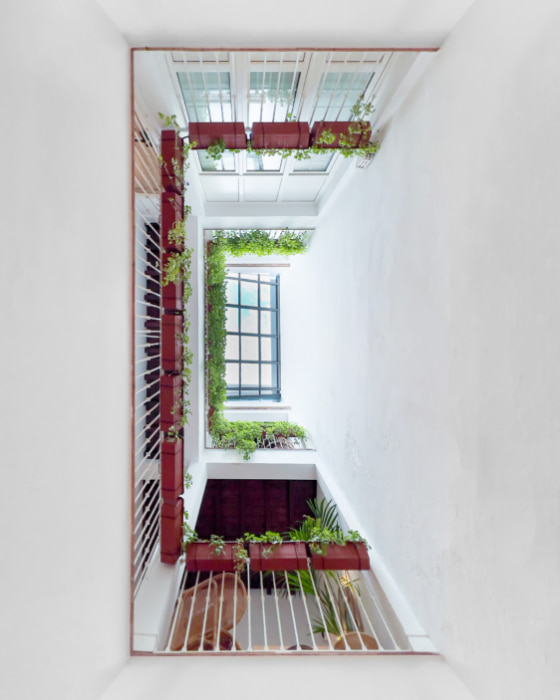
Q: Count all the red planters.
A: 13